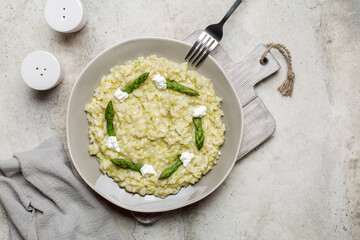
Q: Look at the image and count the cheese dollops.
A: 6